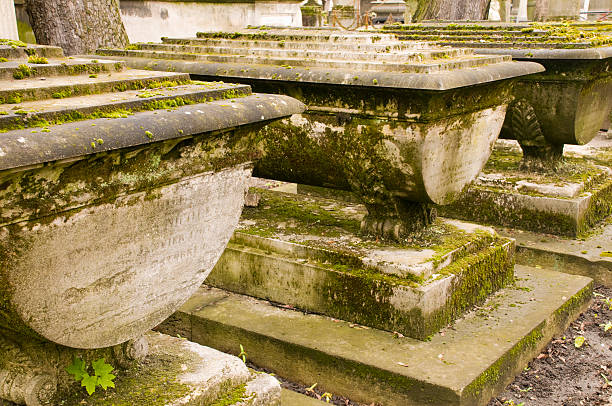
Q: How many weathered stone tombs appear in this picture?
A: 3